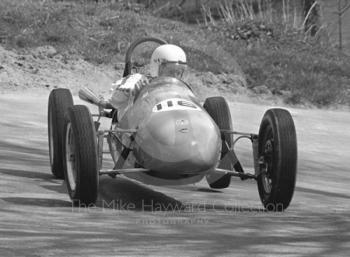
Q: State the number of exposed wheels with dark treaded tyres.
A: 4